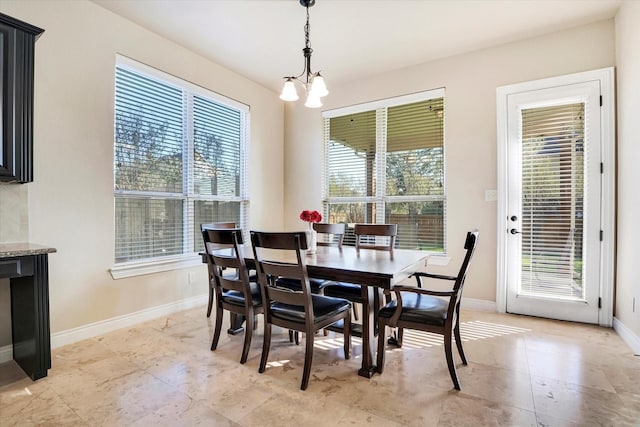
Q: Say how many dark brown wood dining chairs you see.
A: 6